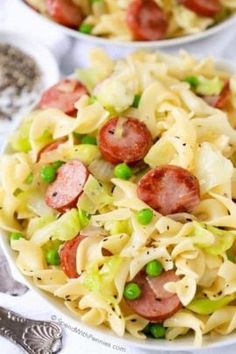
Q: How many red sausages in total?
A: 11